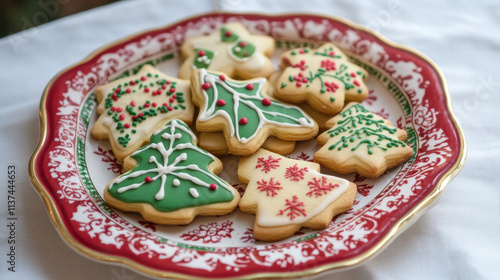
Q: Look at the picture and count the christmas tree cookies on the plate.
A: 3